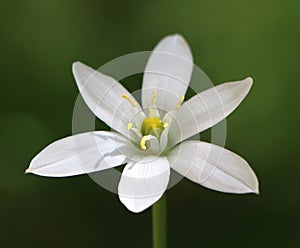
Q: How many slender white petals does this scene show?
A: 6